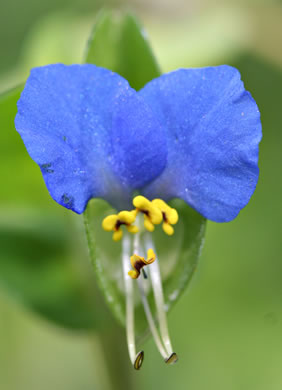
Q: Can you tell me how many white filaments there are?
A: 3